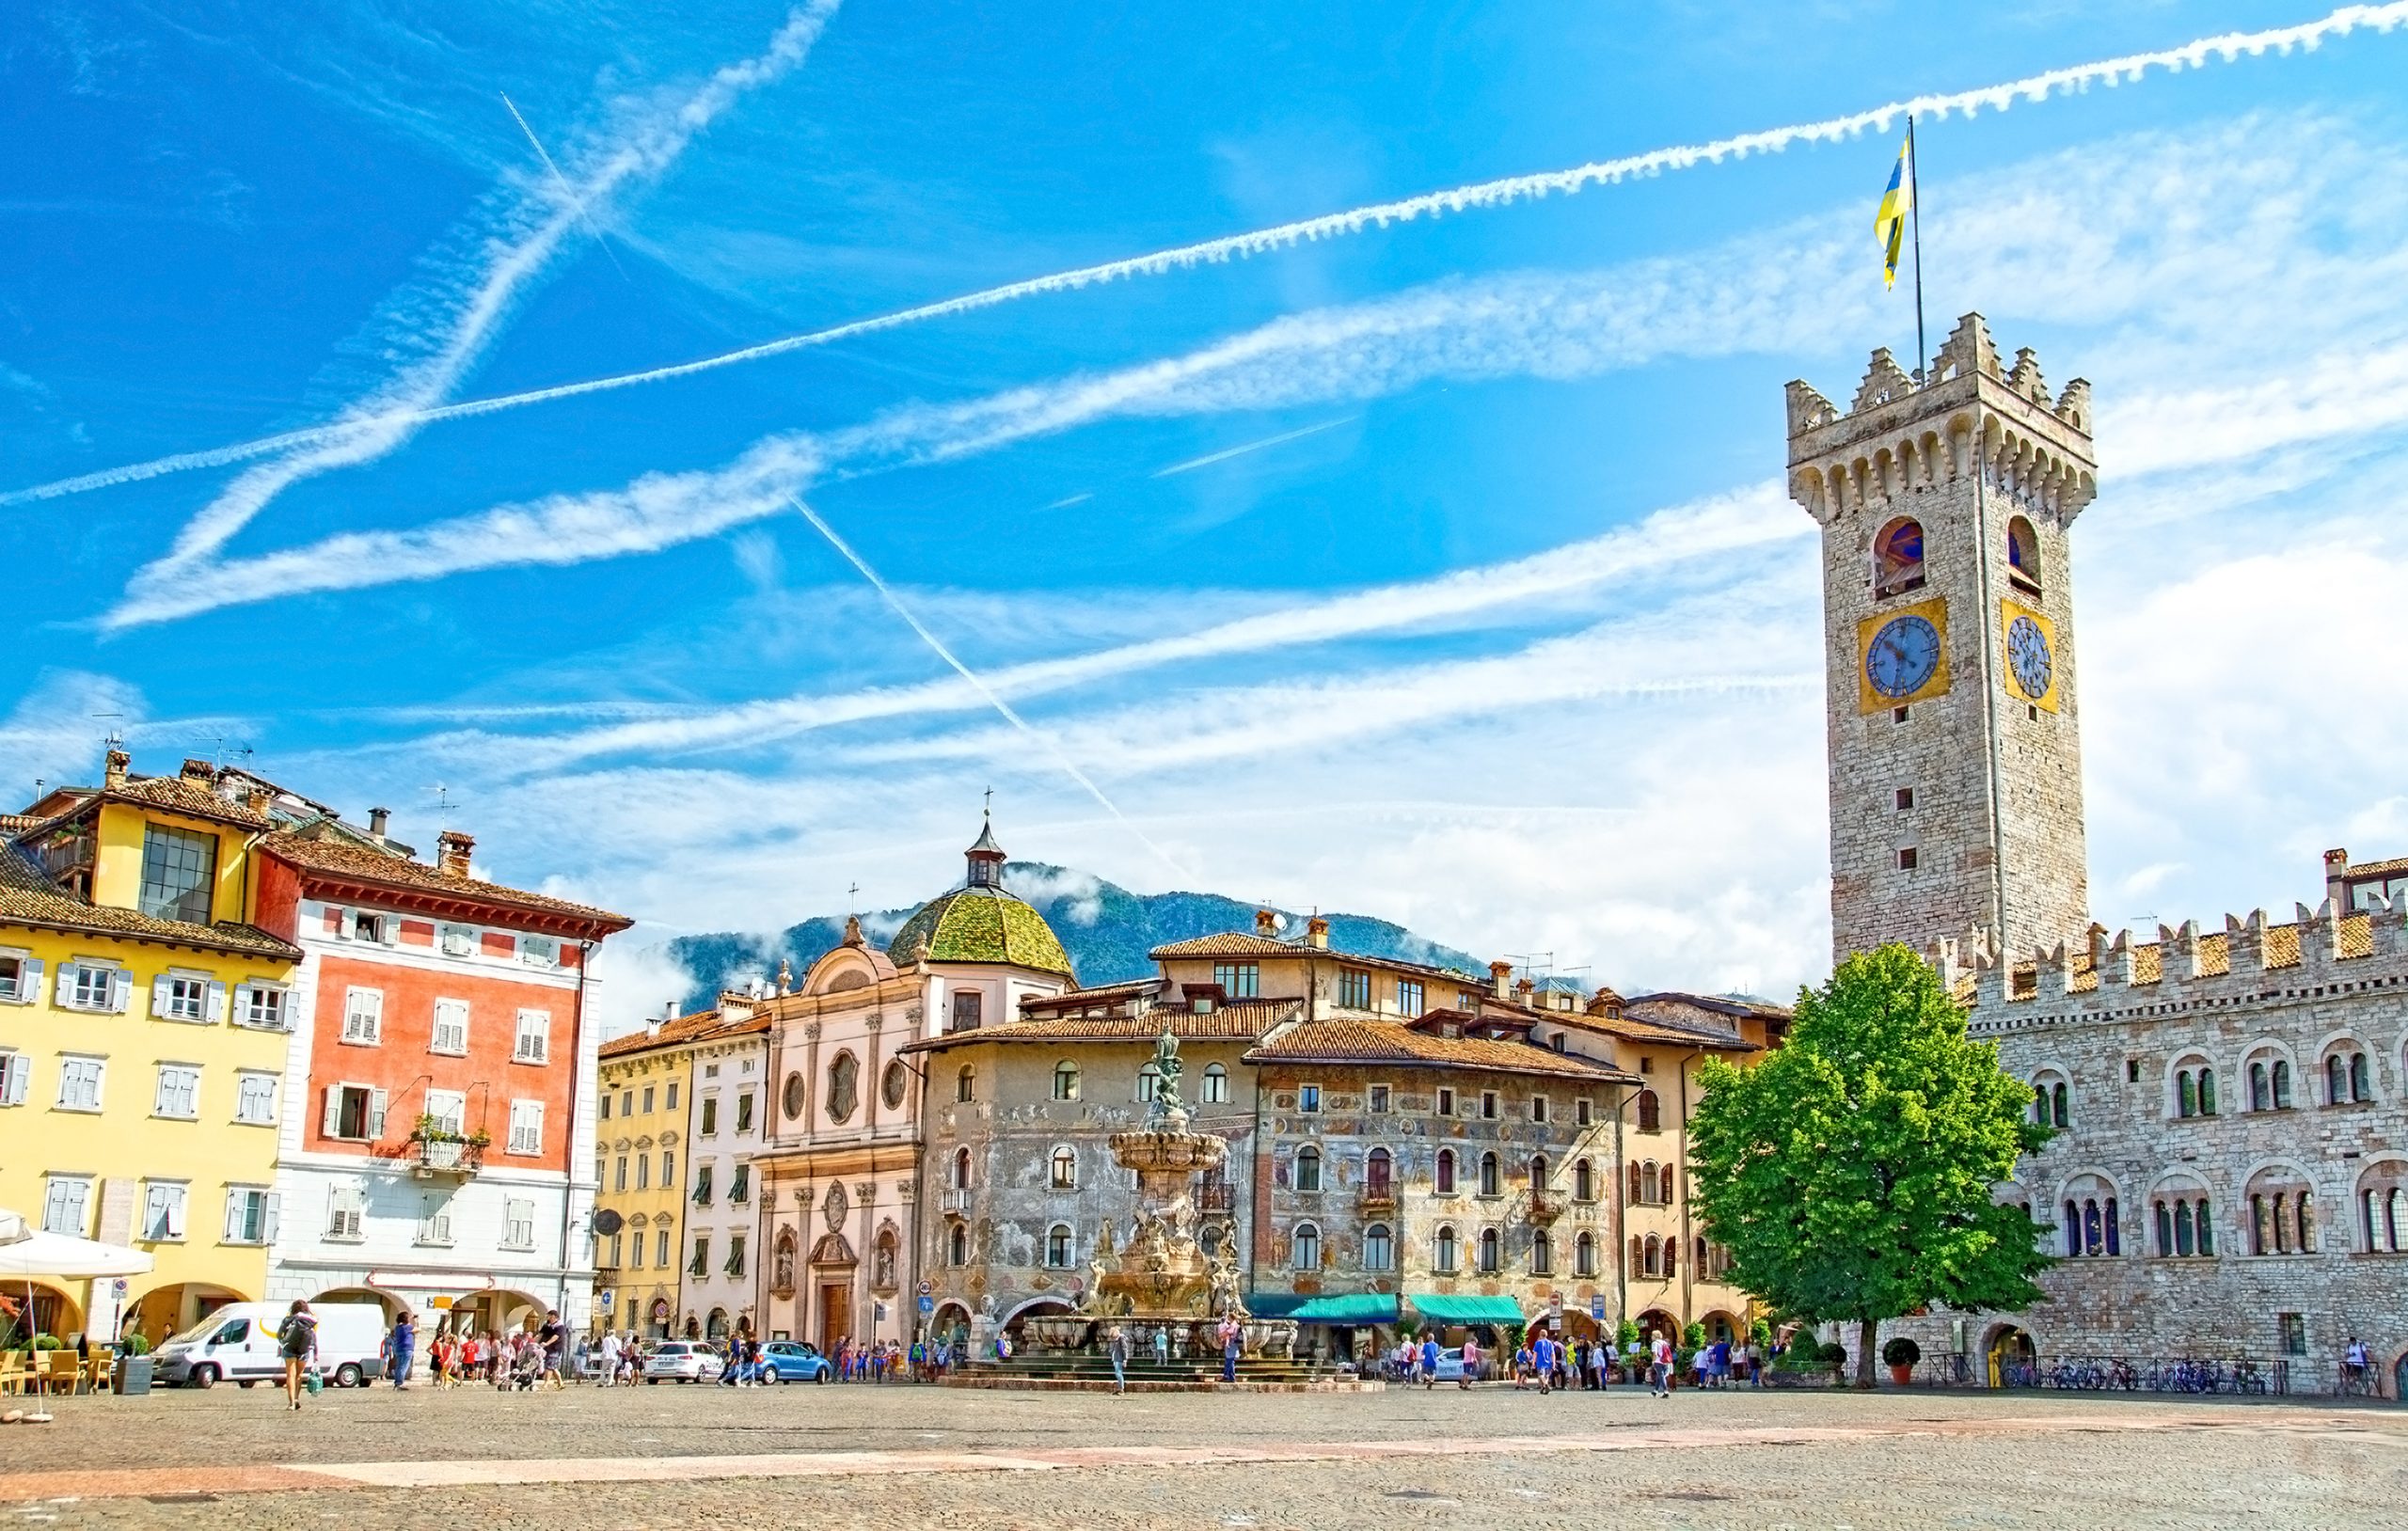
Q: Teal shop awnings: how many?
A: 2